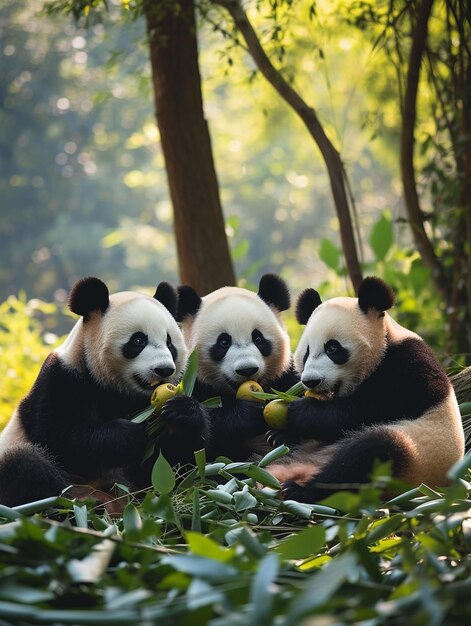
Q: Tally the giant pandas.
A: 3